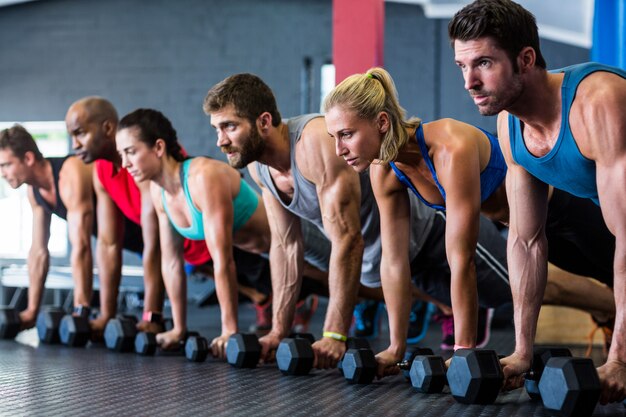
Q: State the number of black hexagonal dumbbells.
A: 12